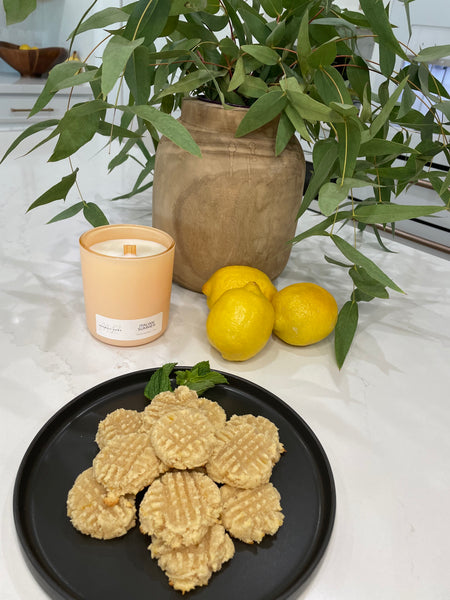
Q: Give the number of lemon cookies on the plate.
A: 11